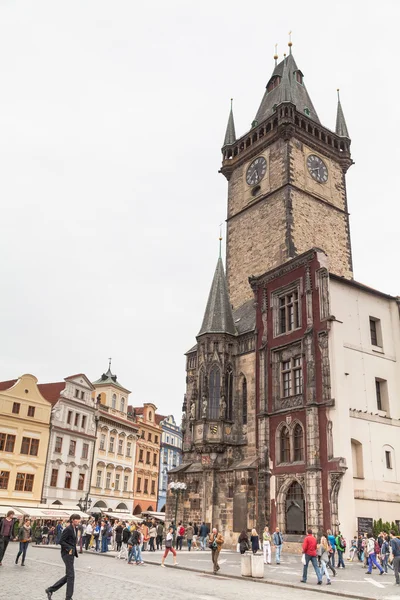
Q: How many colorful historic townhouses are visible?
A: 5